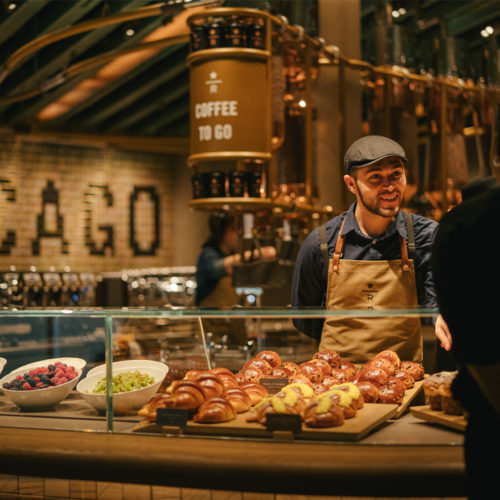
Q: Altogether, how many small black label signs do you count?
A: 3